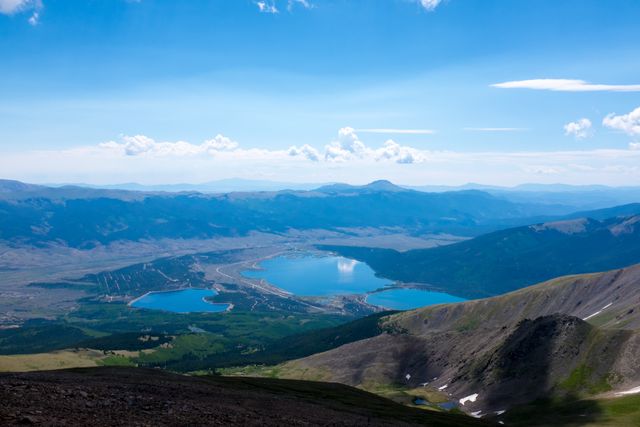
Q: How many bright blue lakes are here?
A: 3